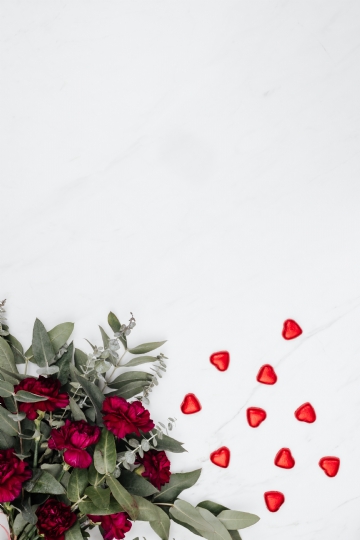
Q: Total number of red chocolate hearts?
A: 10